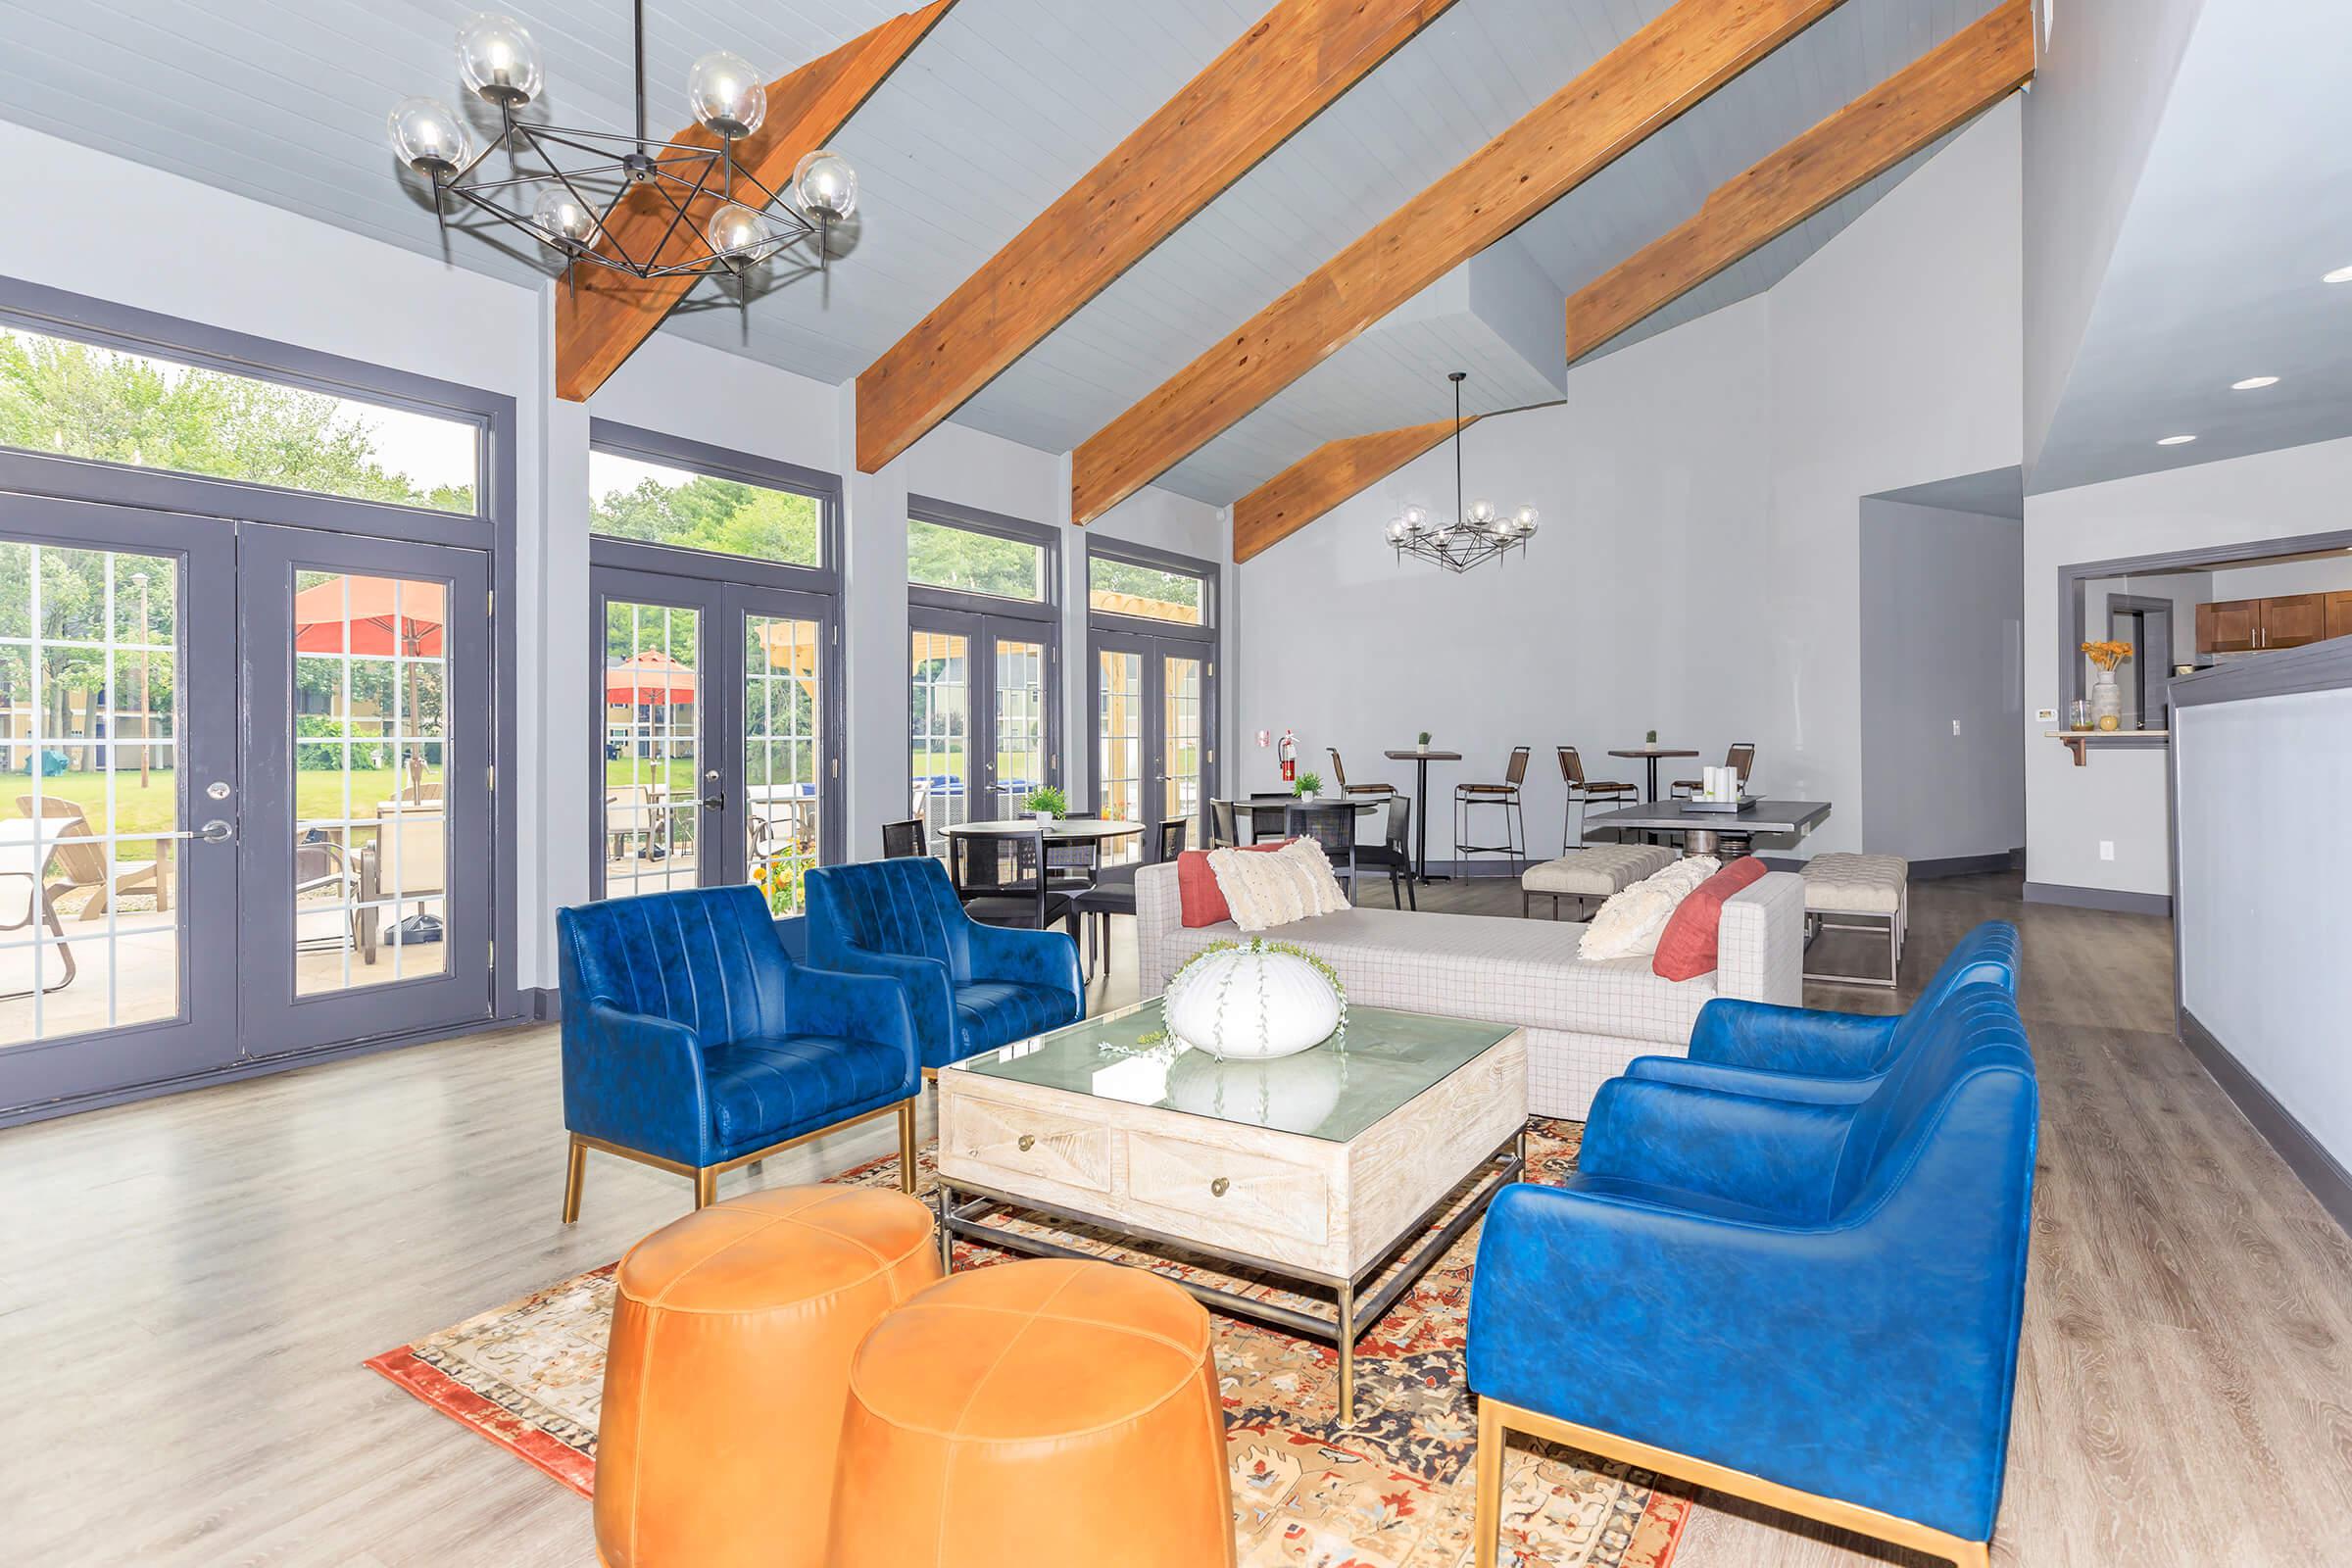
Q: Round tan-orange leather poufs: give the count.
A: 2